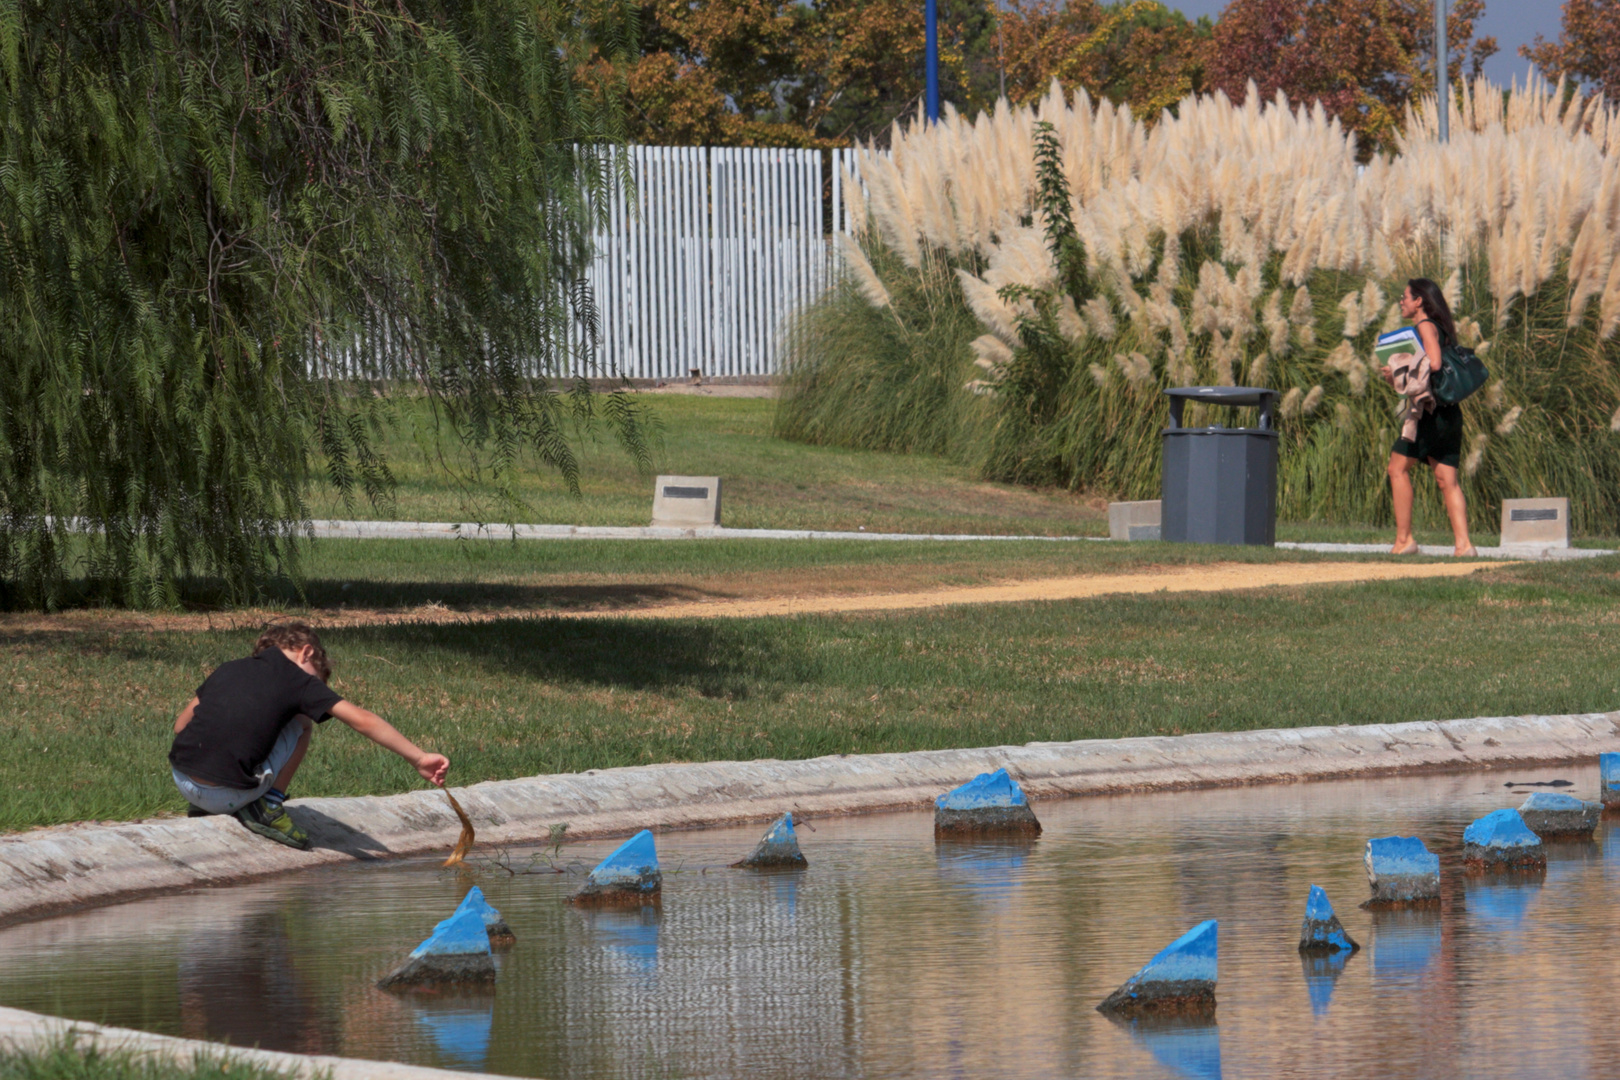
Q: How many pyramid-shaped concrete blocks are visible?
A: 11